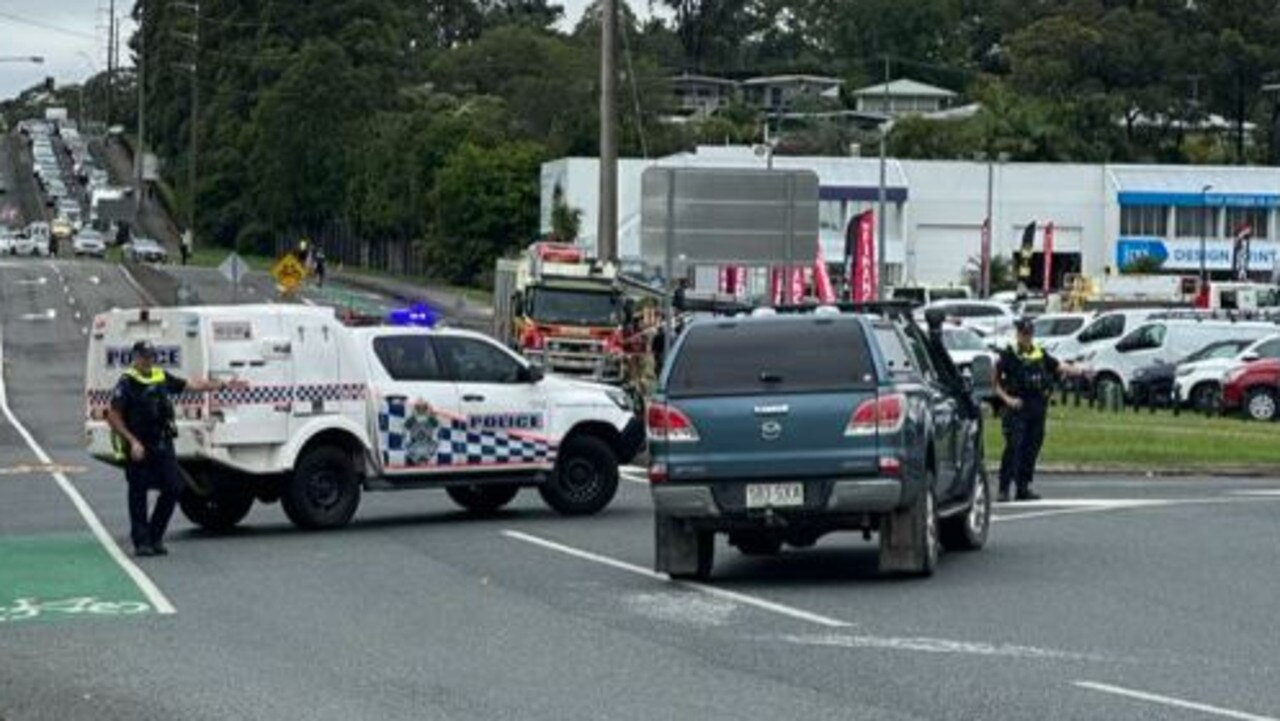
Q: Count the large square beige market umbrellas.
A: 0